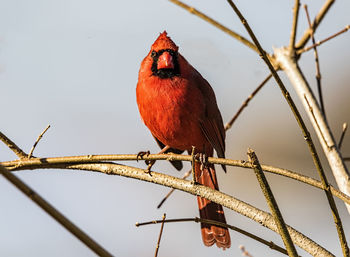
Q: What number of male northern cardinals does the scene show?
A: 1